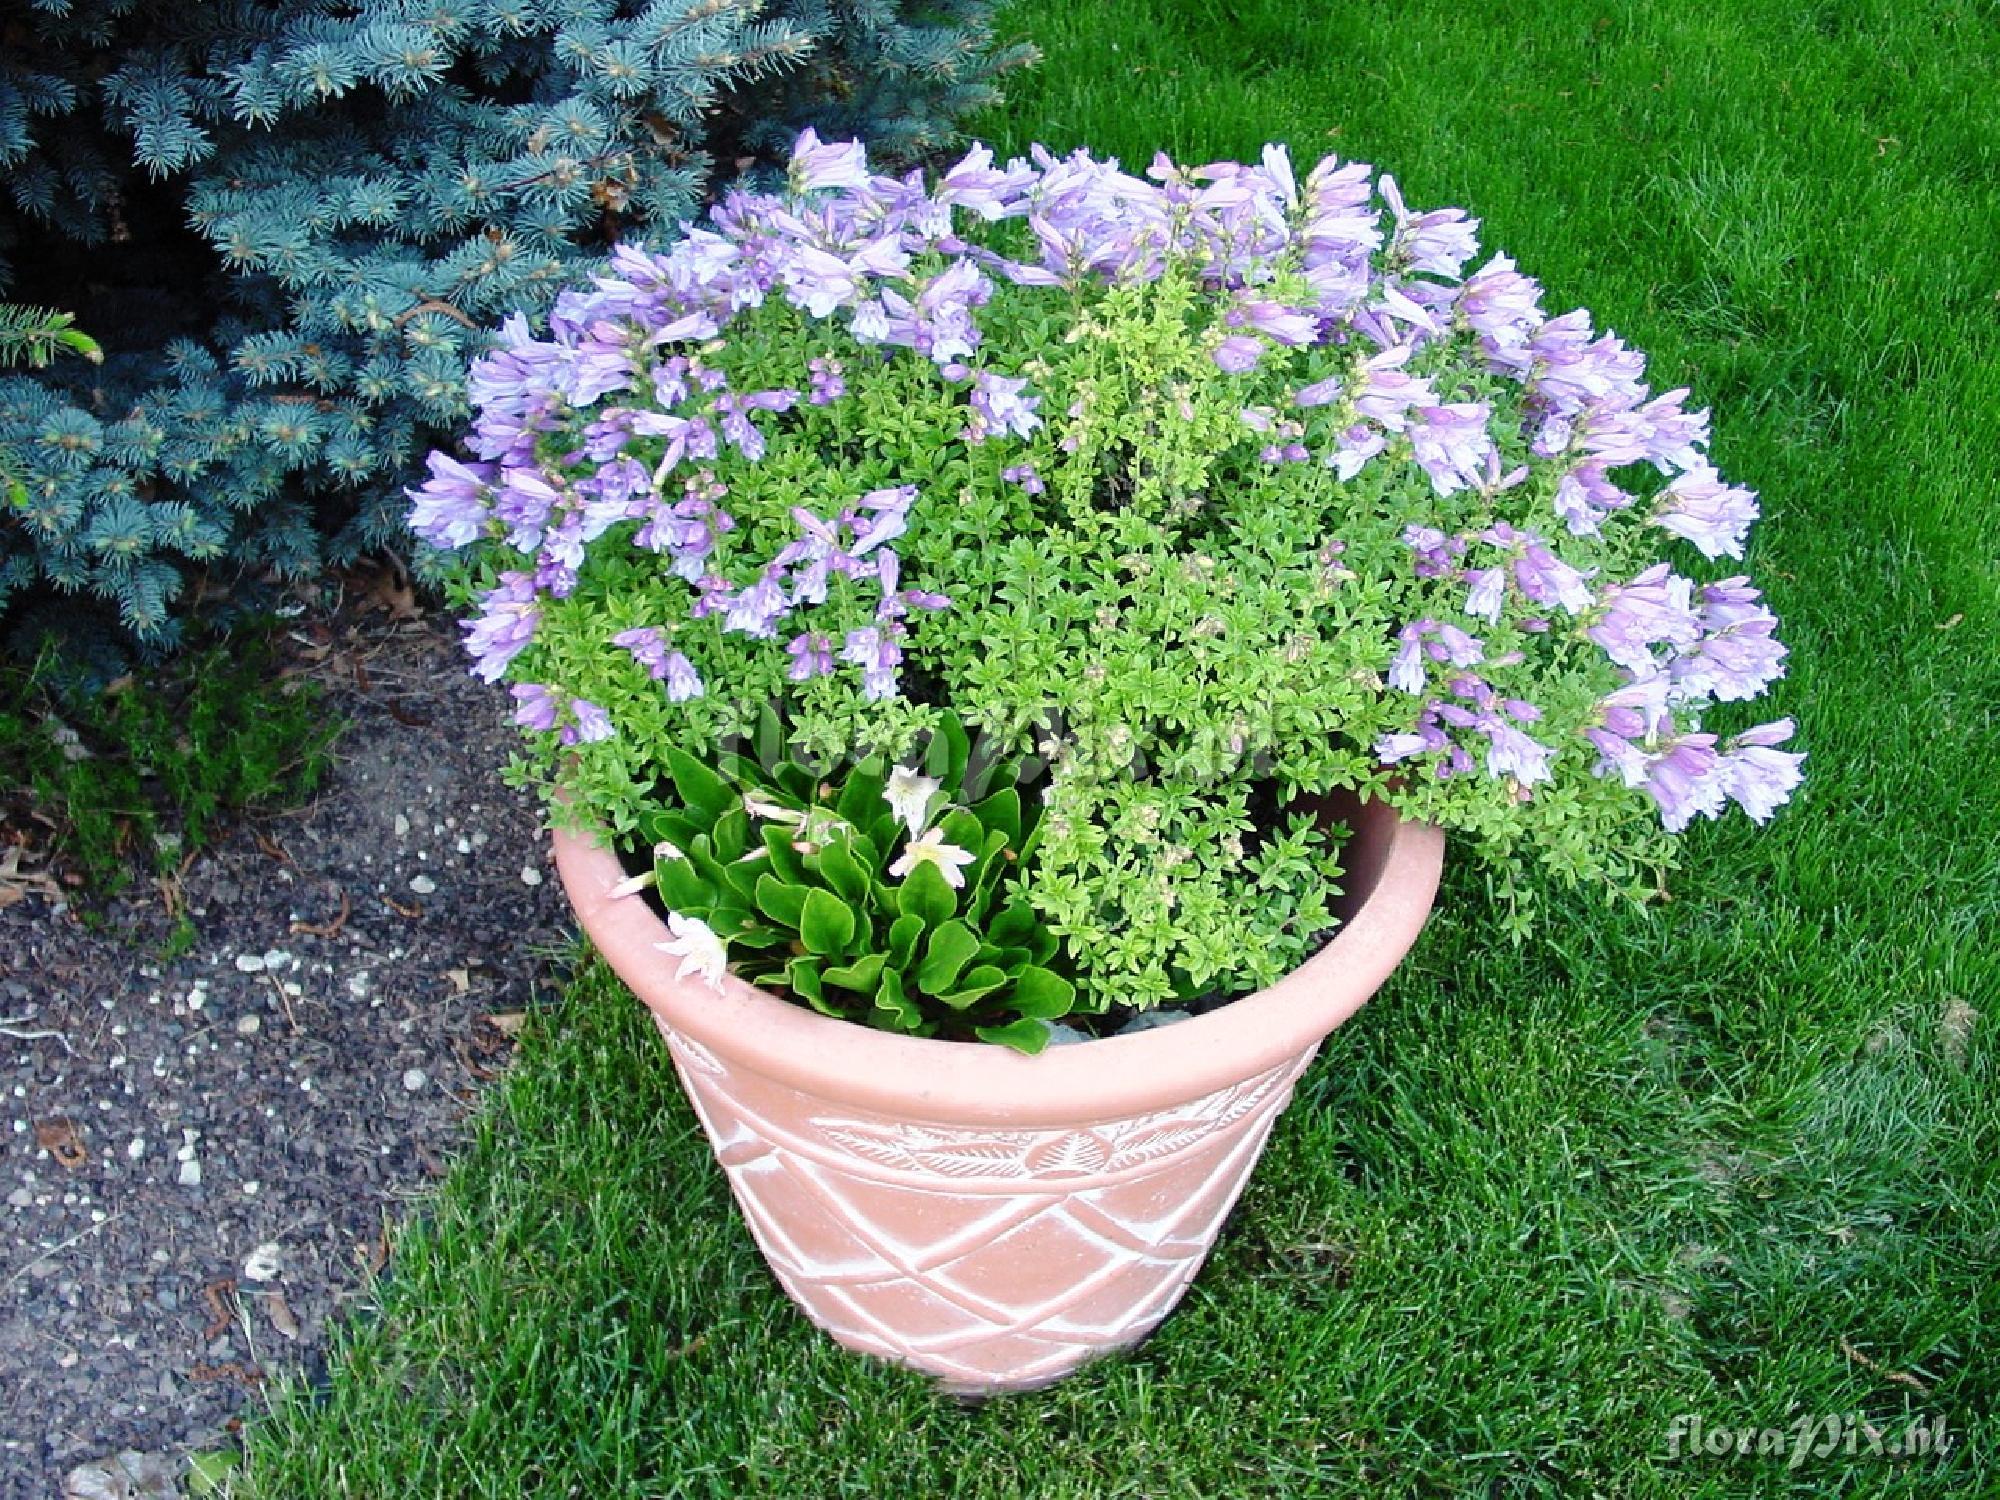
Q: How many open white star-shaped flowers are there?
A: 3